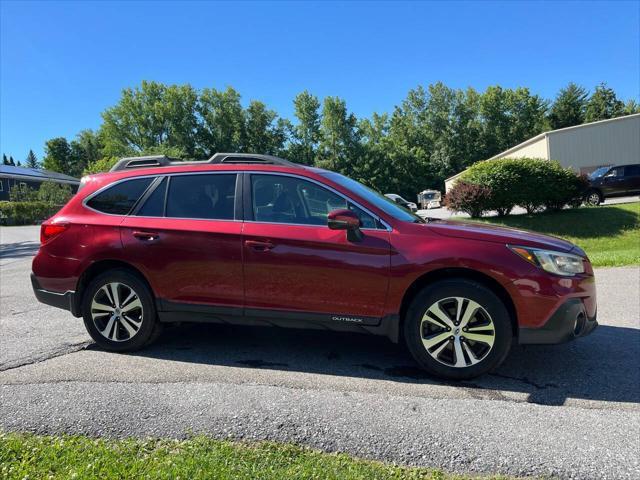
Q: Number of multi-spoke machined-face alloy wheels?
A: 2